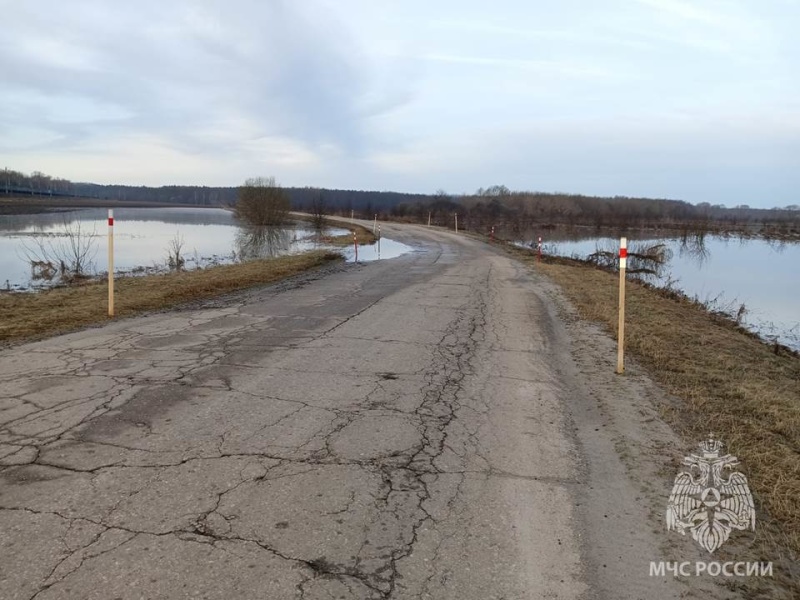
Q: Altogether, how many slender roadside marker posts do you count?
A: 10